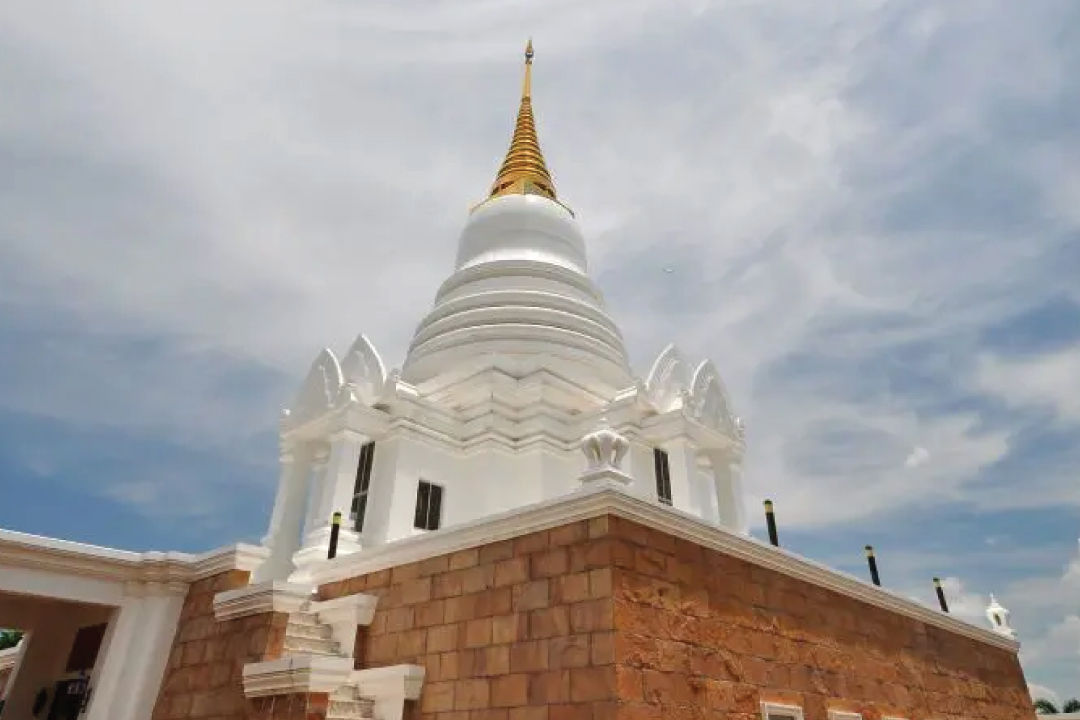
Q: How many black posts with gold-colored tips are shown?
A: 4